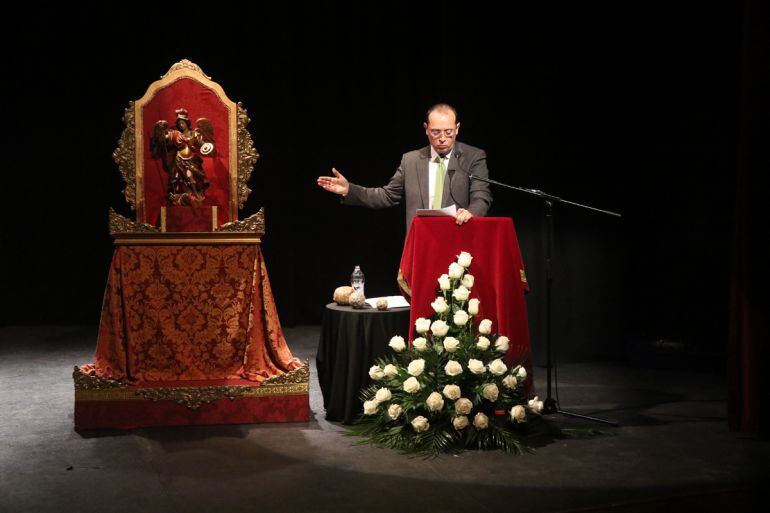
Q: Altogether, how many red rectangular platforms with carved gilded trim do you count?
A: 1